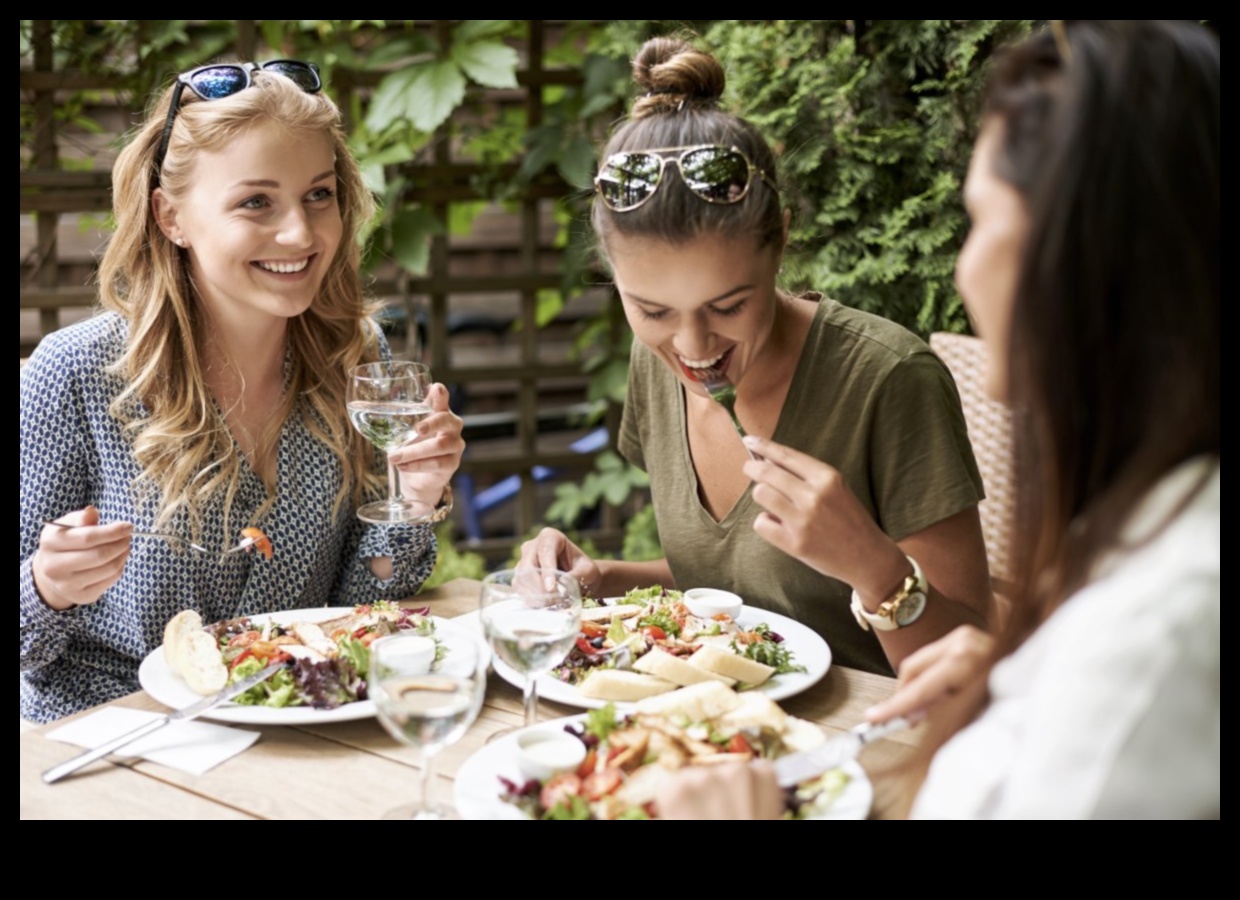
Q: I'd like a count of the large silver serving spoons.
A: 0